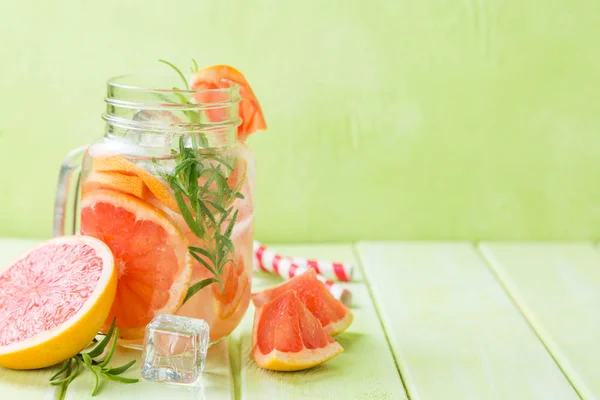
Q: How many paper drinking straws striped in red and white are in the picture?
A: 2